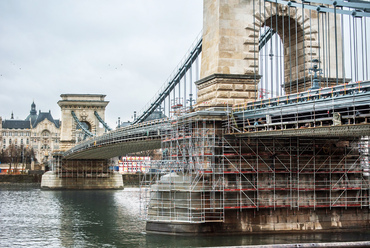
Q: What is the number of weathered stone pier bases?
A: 2